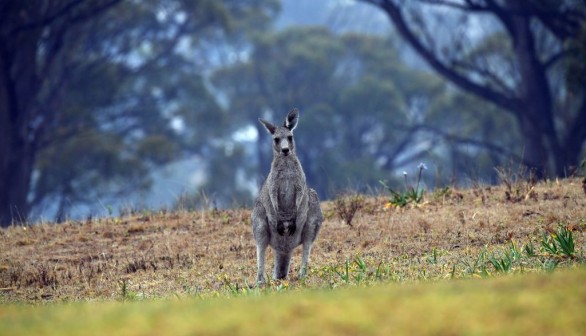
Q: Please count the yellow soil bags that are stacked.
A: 0